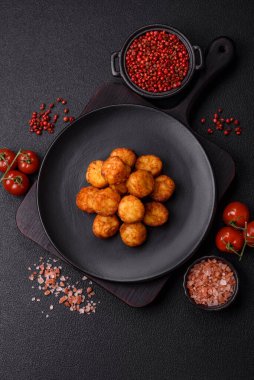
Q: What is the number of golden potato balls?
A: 13